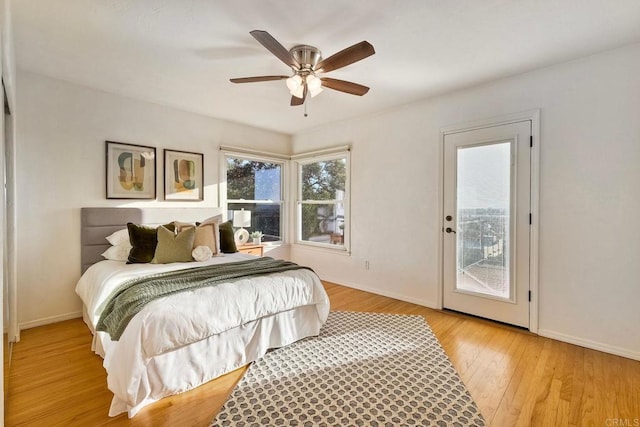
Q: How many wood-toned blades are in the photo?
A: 5